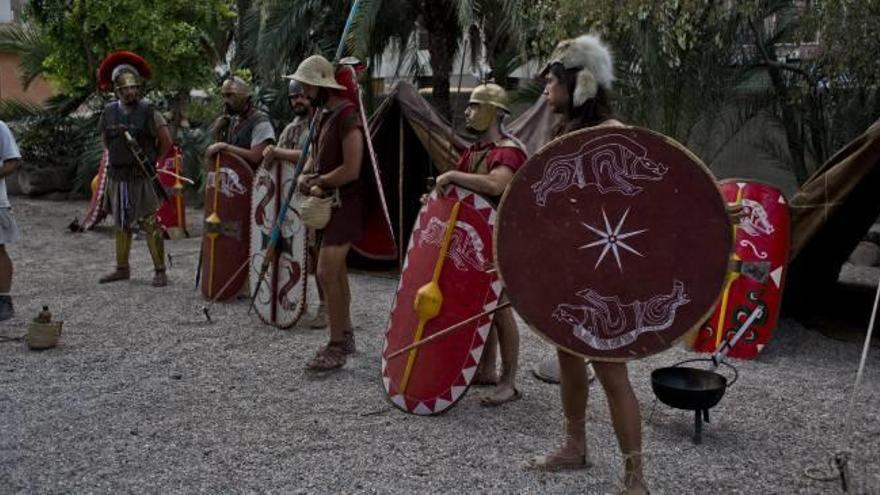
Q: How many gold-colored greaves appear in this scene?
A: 2